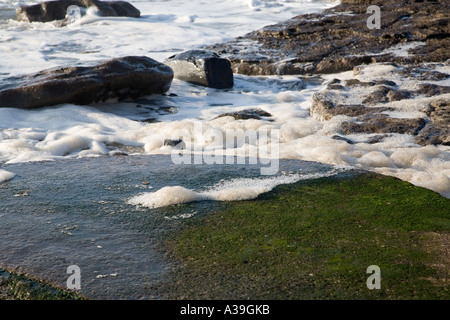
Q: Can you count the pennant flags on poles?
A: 0